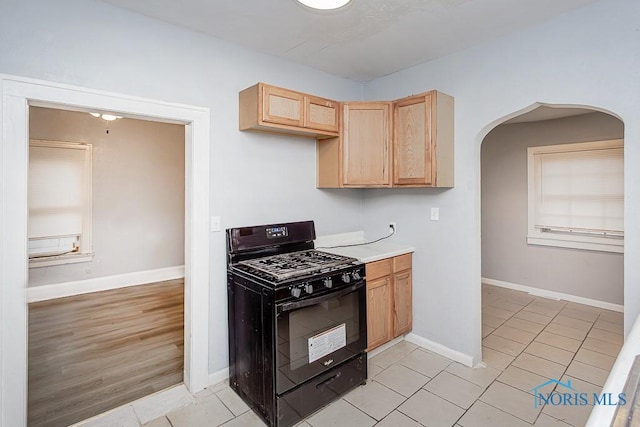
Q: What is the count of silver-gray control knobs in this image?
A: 5